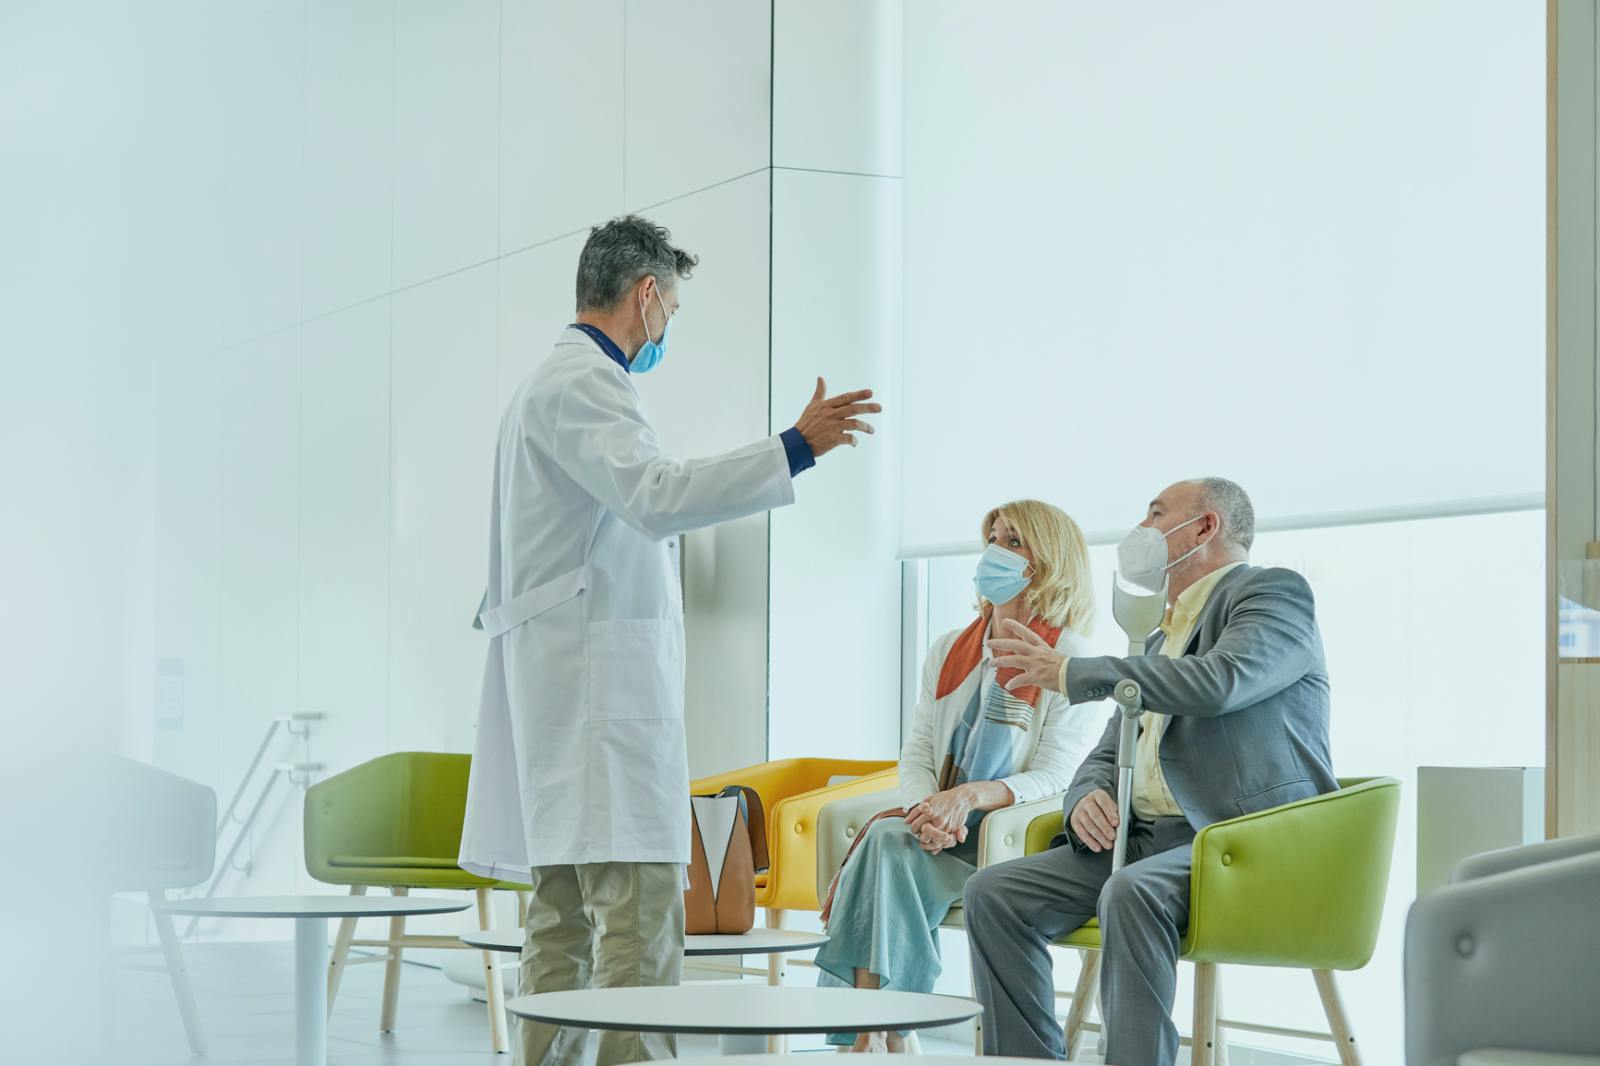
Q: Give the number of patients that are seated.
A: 2